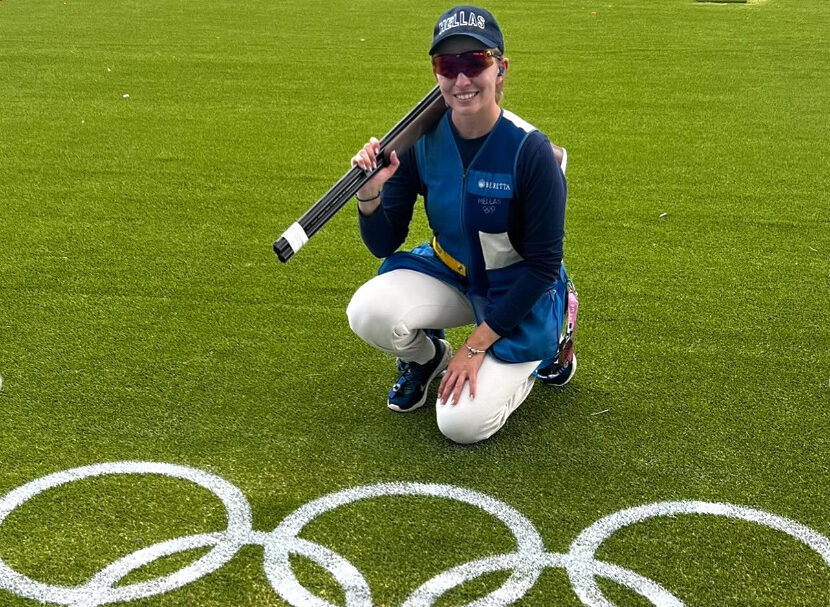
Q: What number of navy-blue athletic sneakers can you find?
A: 2